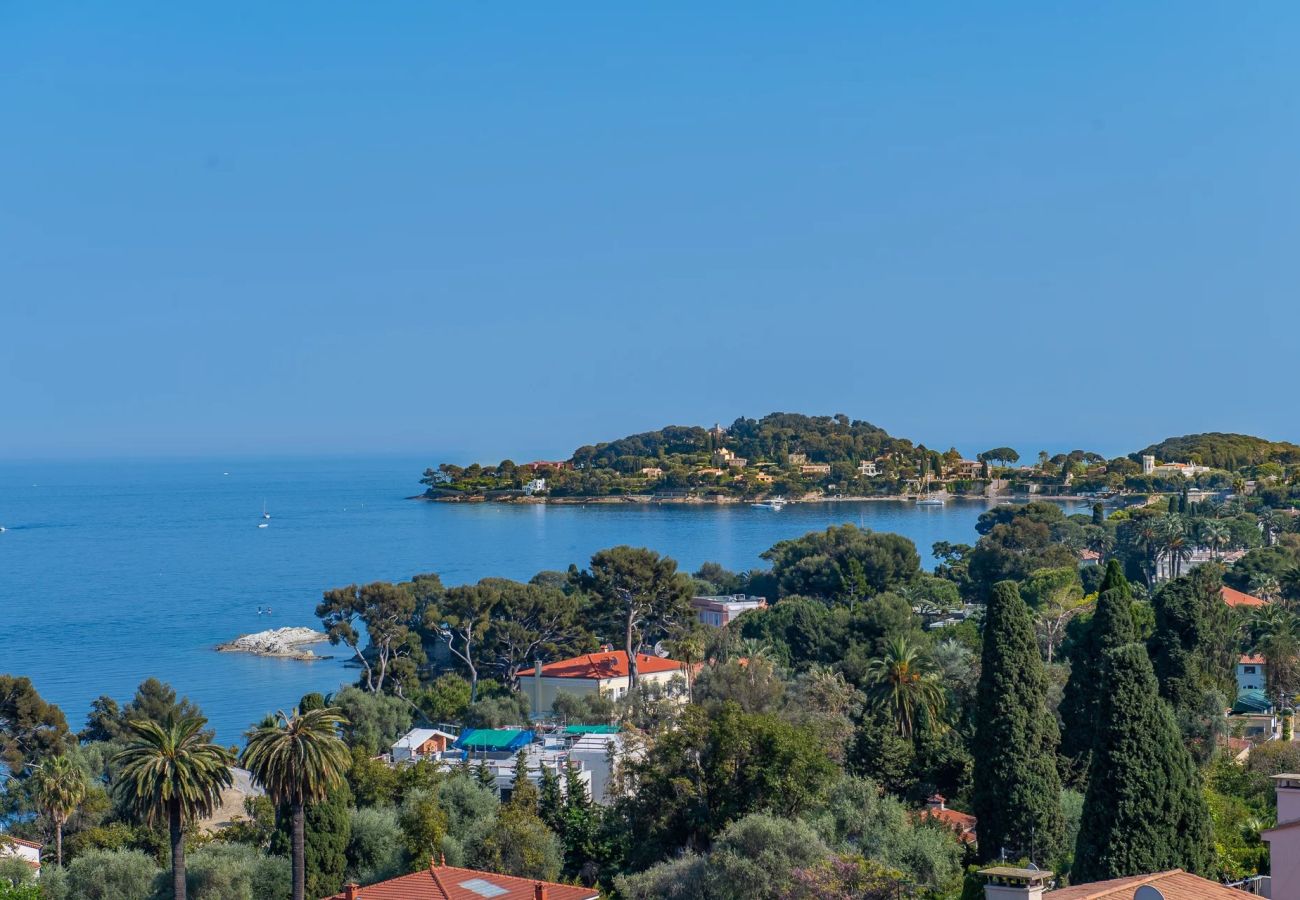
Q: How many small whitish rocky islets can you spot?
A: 1